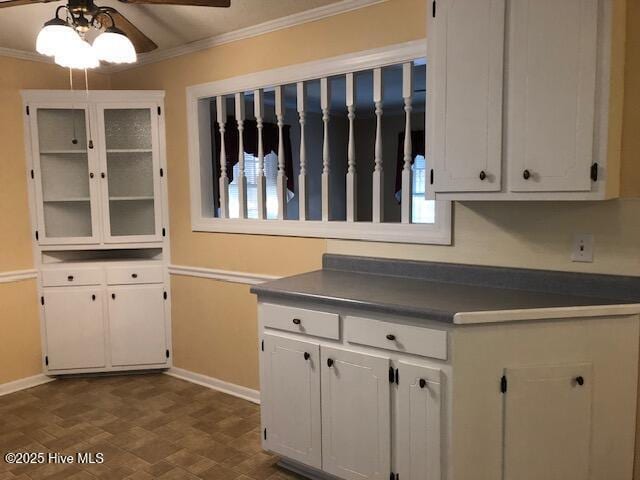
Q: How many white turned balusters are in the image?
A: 9